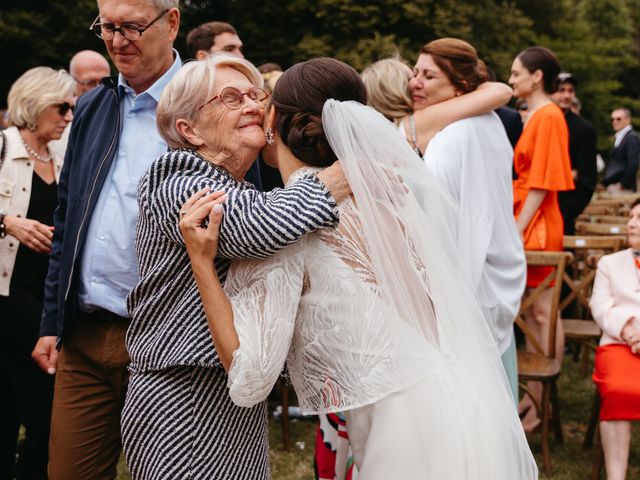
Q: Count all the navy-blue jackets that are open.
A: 1